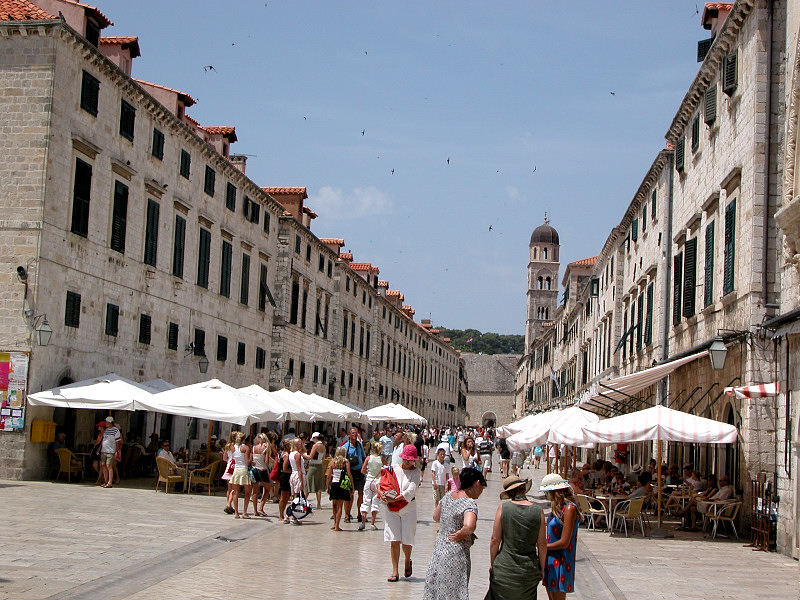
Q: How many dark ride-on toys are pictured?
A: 0